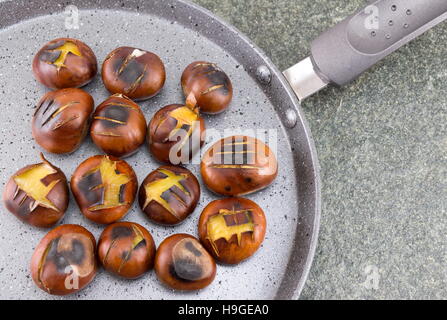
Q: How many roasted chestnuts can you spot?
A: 14